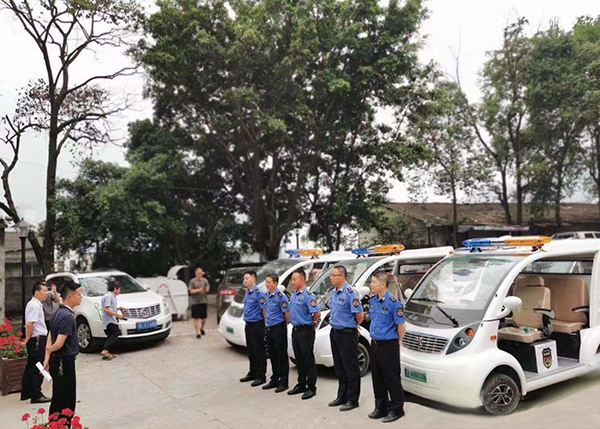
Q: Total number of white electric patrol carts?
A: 3